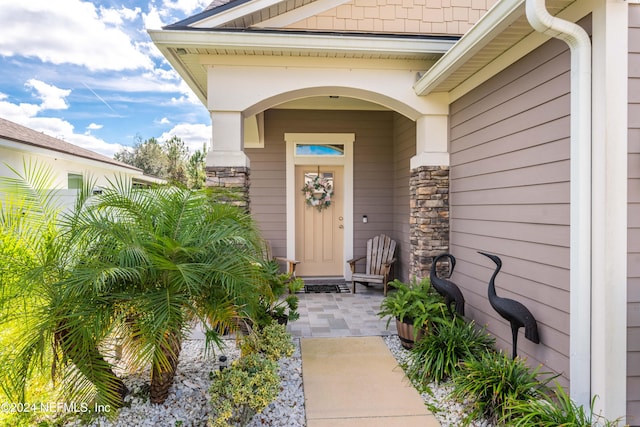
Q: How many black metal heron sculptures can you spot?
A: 2